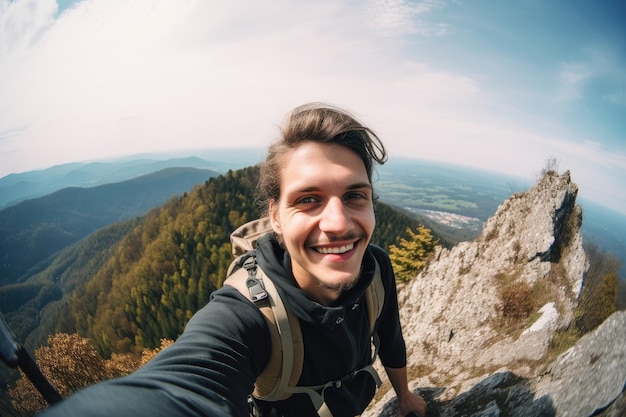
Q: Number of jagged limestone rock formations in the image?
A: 1